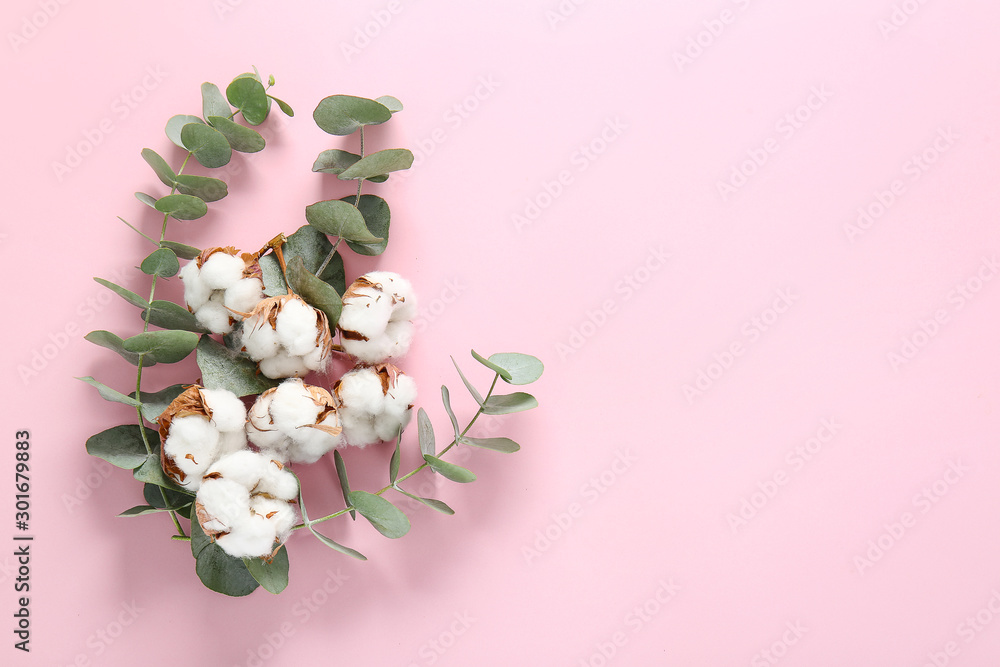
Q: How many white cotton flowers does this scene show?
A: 7